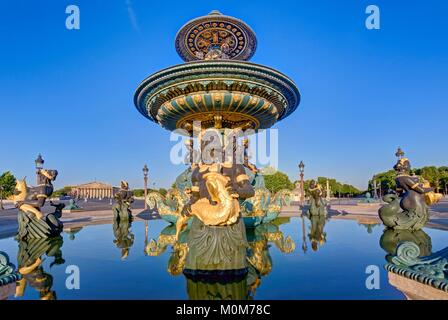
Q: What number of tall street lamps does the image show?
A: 4